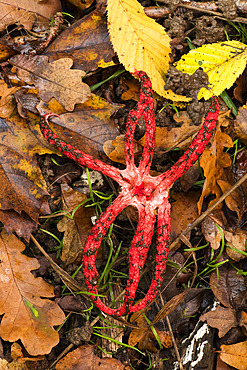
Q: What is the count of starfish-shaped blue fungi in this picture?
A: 0